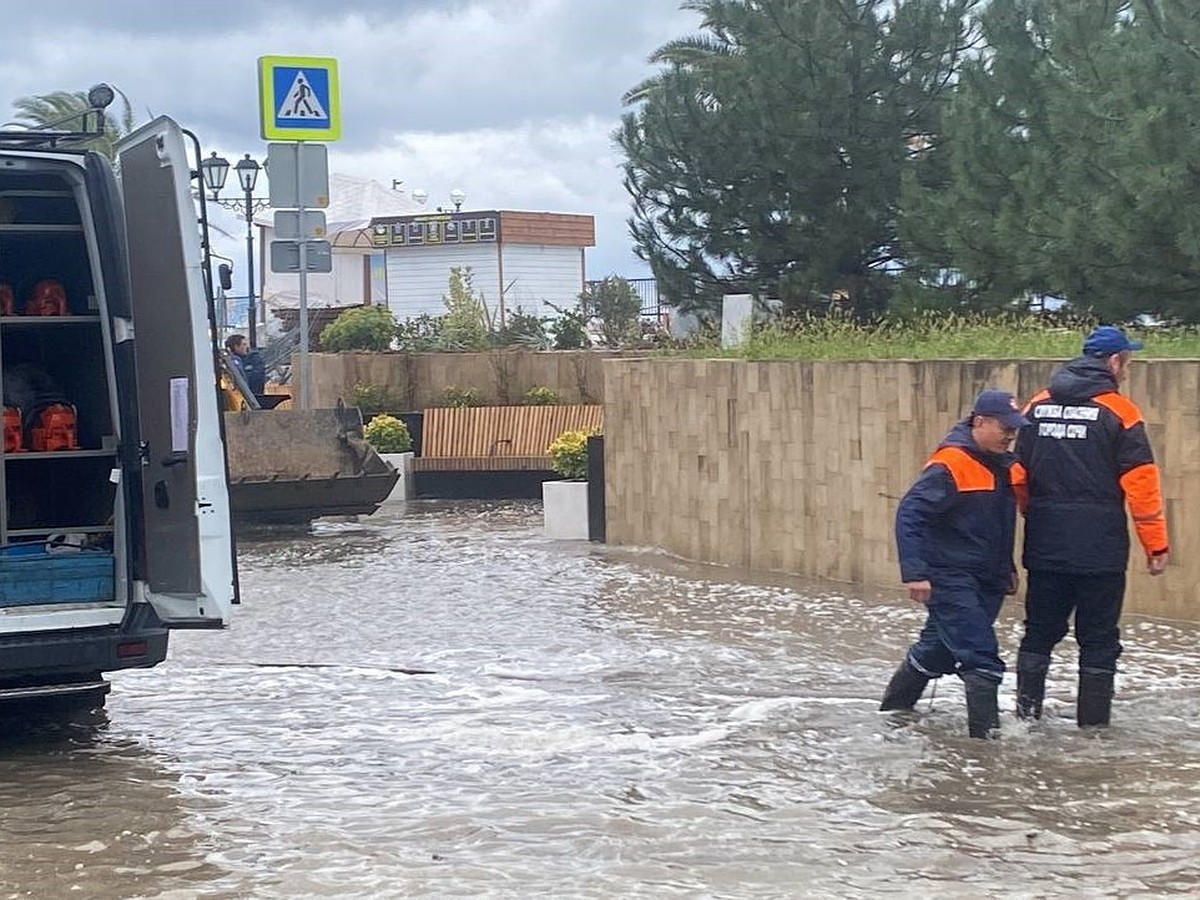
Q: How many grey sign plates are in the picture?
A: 3